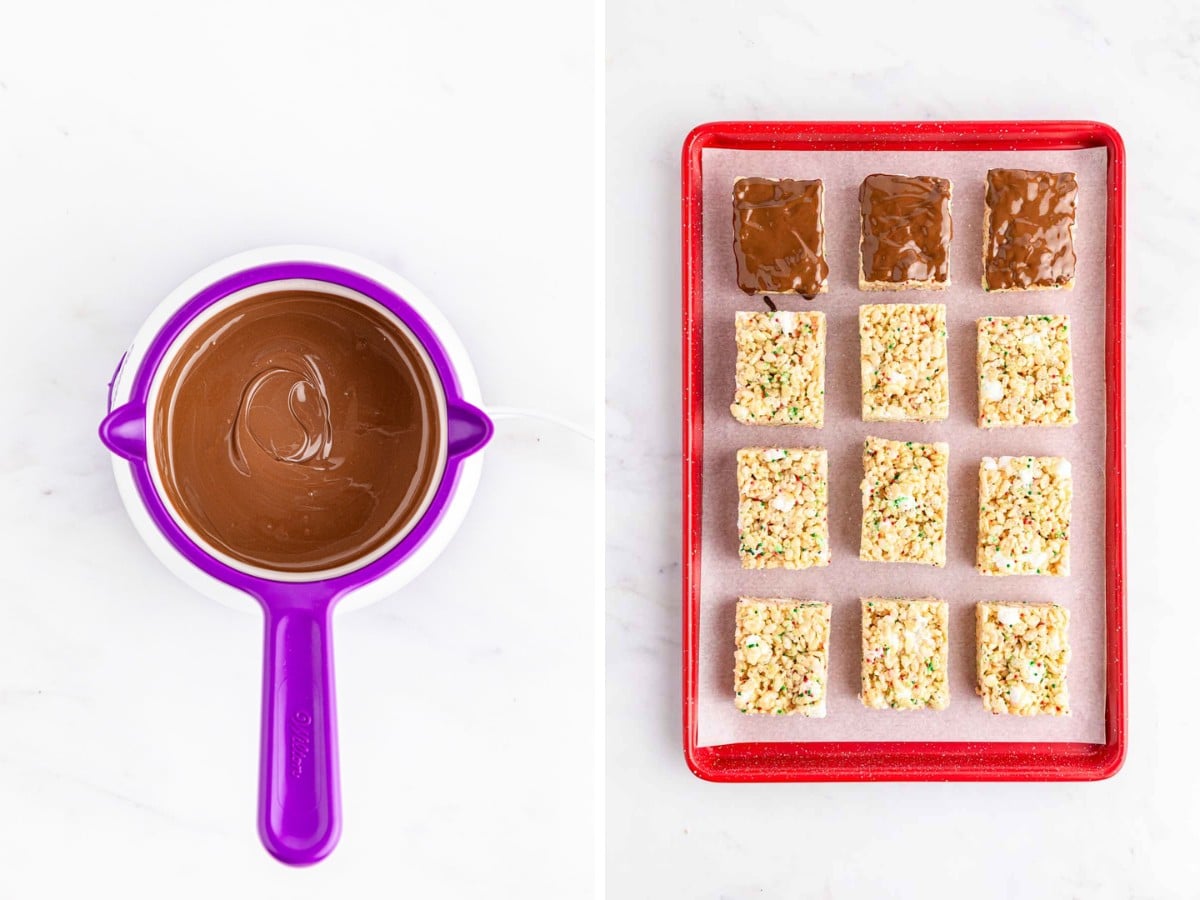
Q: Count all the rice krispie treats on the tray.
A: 12